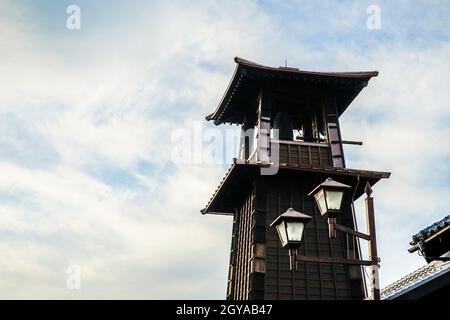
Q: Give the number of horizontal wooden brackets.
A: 2